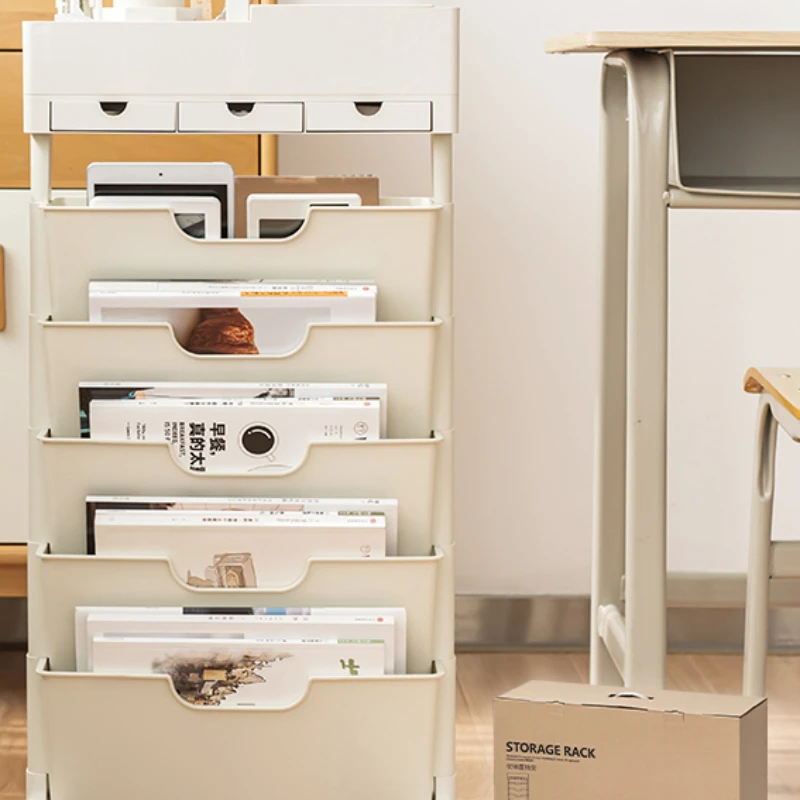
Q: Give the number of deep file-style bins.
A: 5